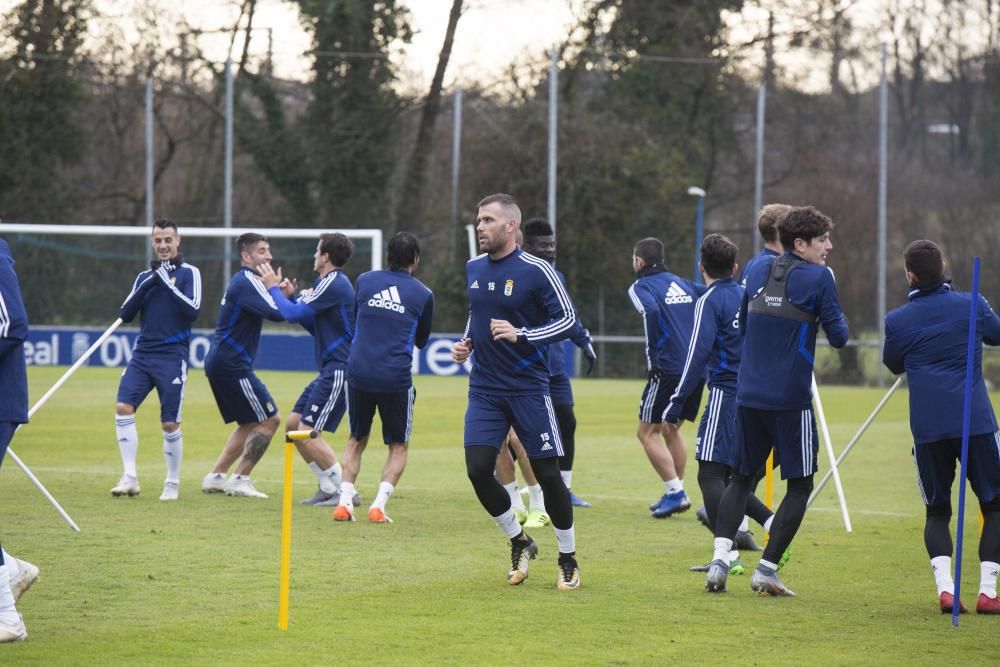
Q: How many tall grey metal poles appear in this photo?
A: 6